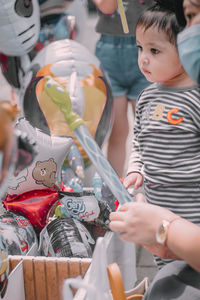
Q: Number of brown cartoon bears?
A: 1